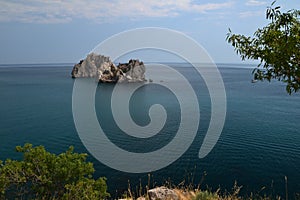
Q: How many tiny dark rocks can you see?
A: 2